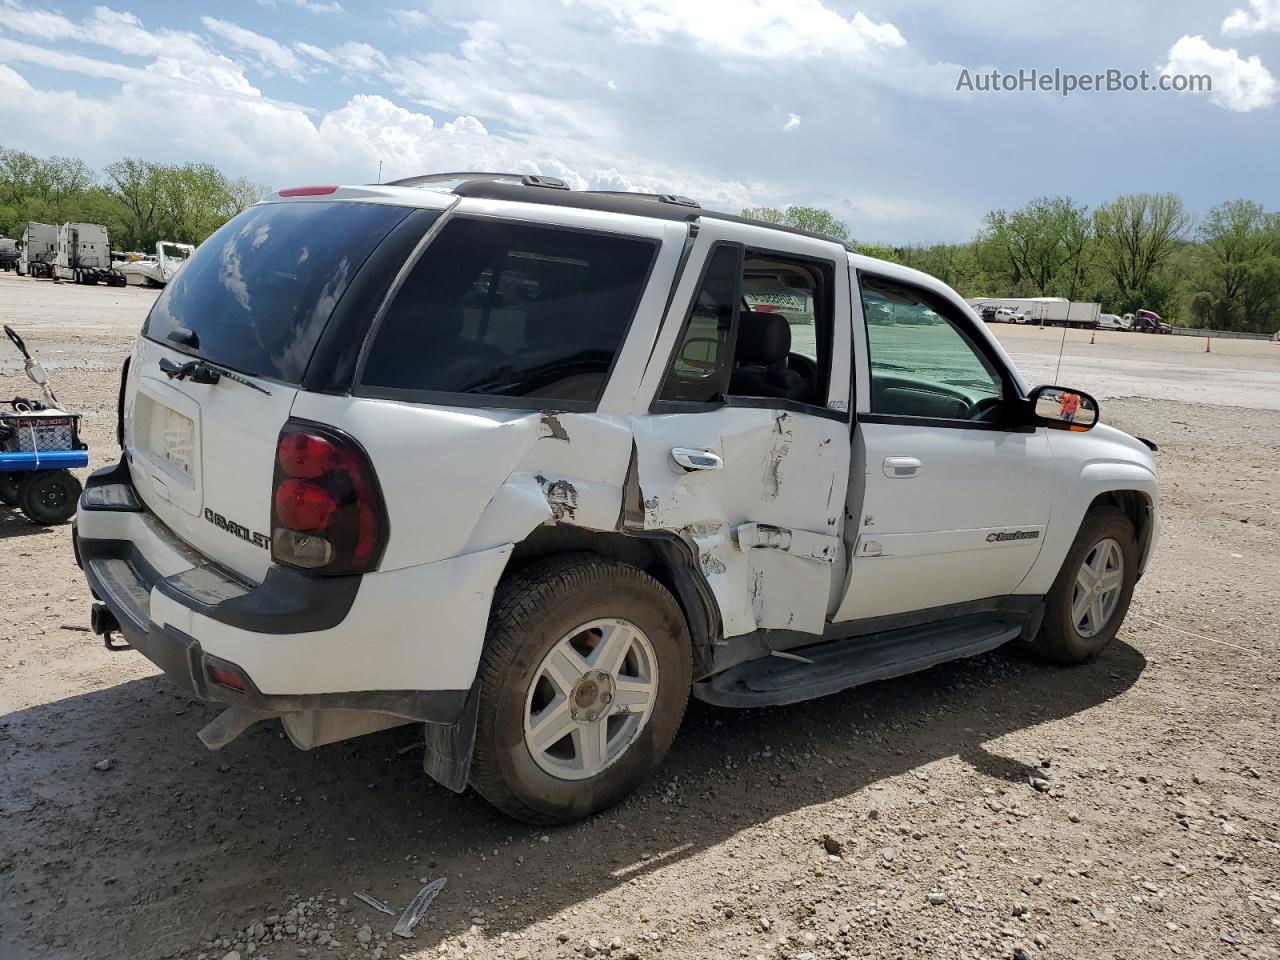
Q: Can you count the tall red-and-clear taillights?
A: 1